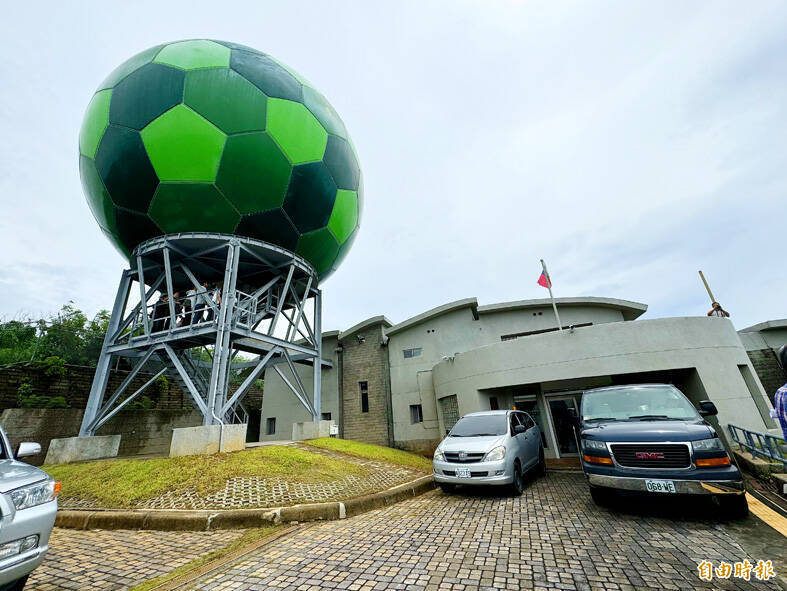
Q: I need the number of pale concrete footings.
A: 3